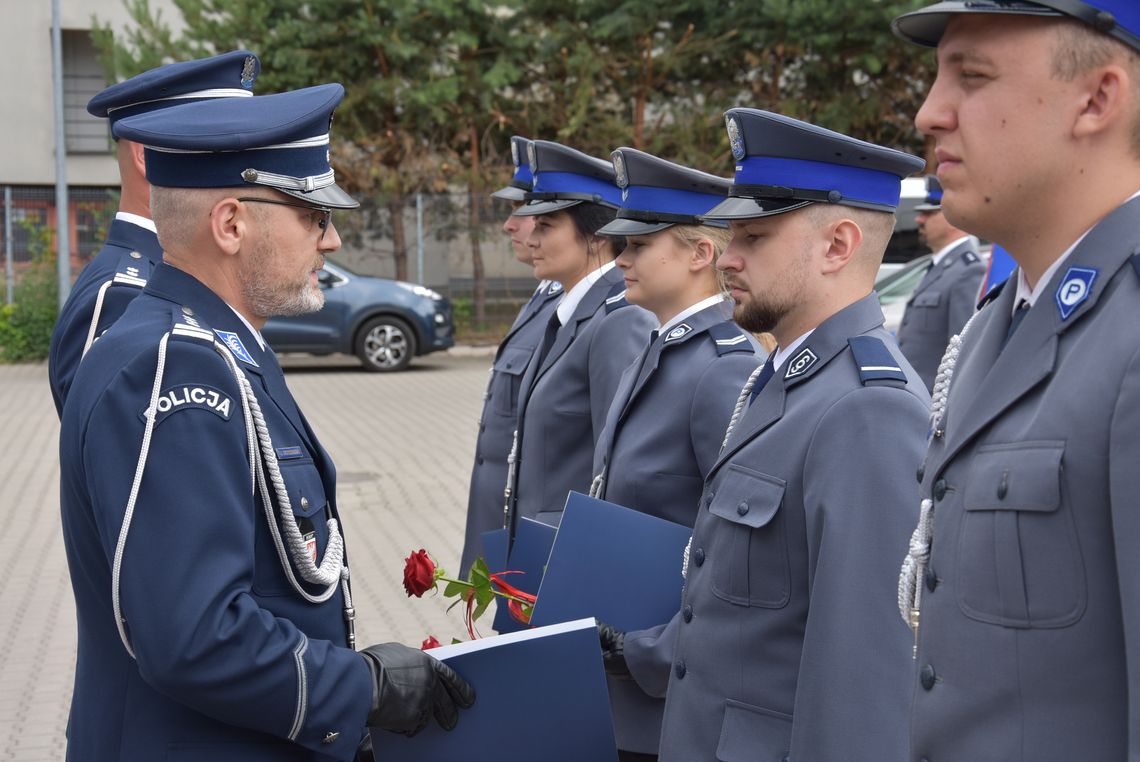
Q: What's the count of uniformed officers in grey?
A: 6